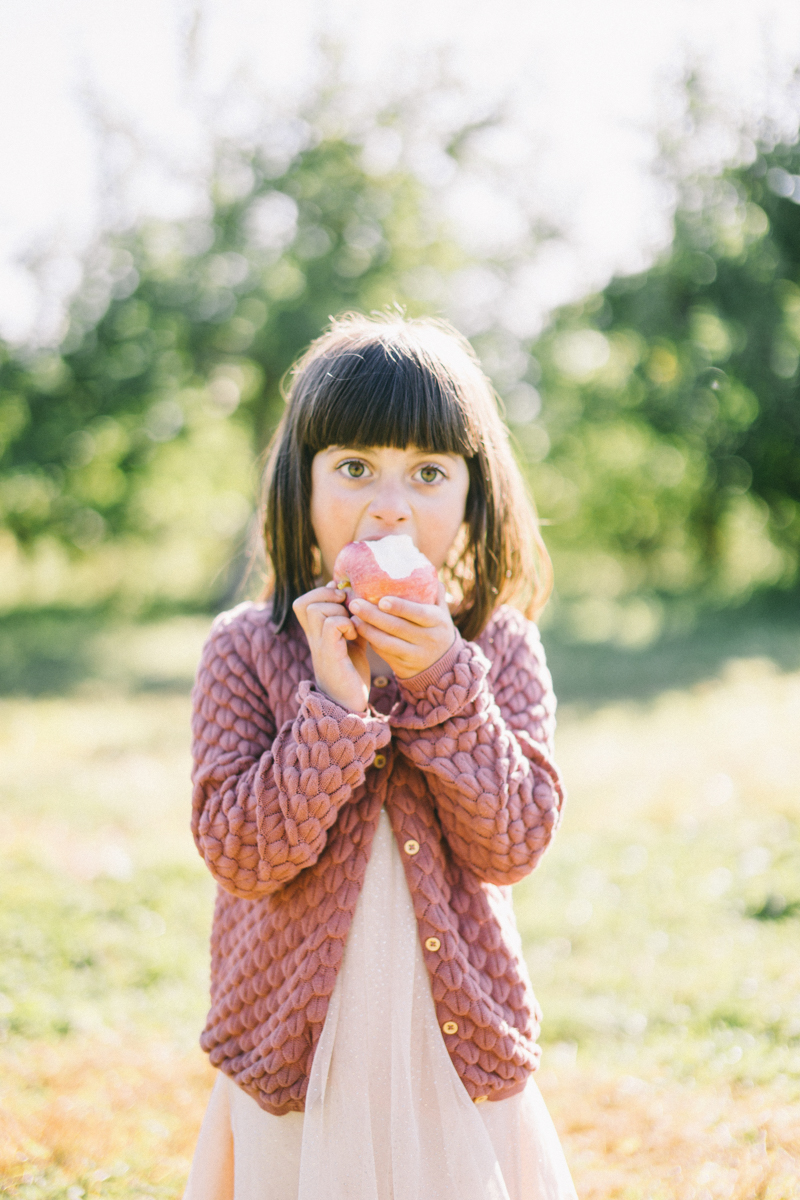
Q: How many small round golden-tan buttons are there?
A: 6